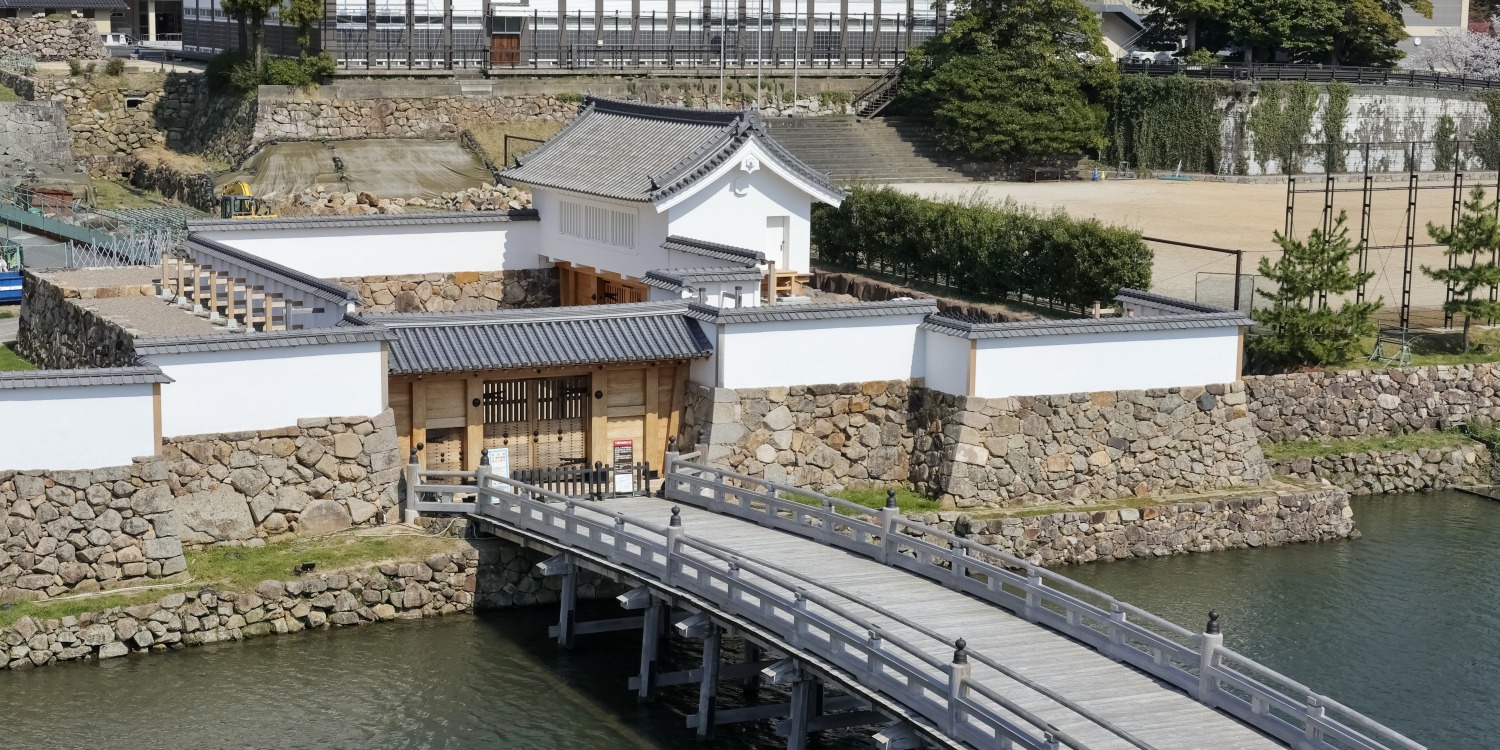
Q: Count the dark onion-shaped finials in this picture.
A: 8